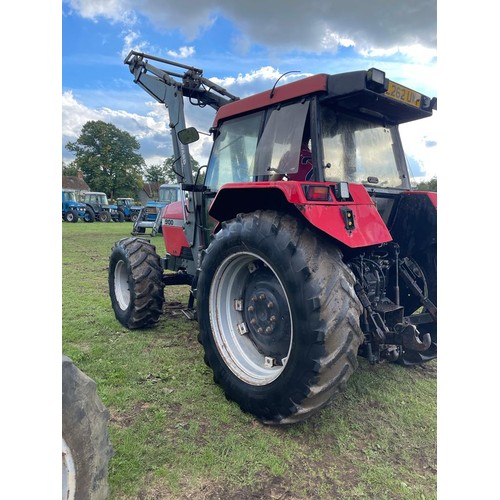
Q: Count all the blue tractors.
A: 4